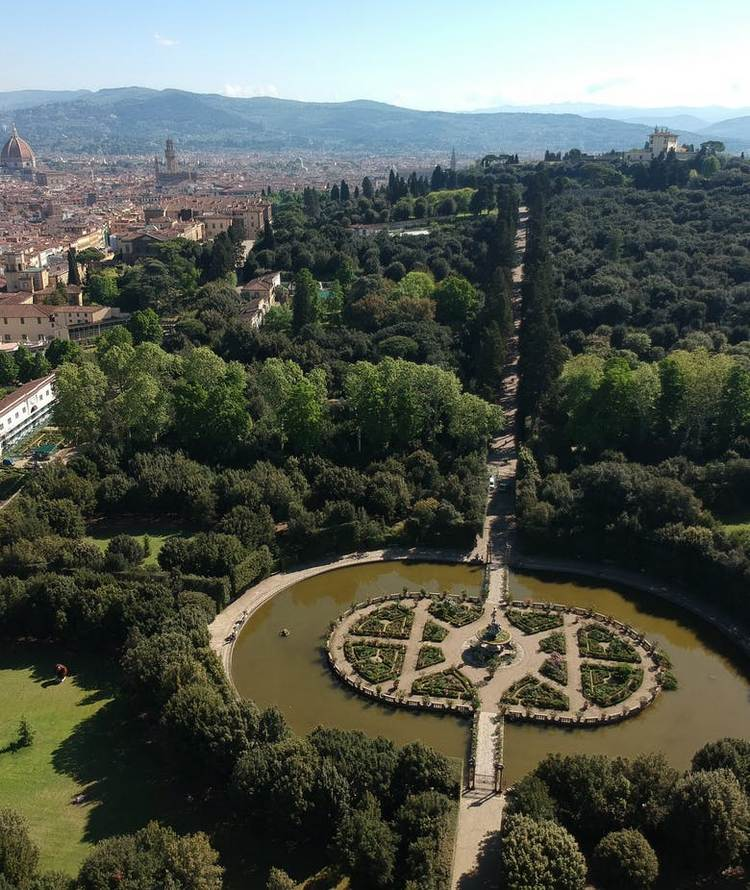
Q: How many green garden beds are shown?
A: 12